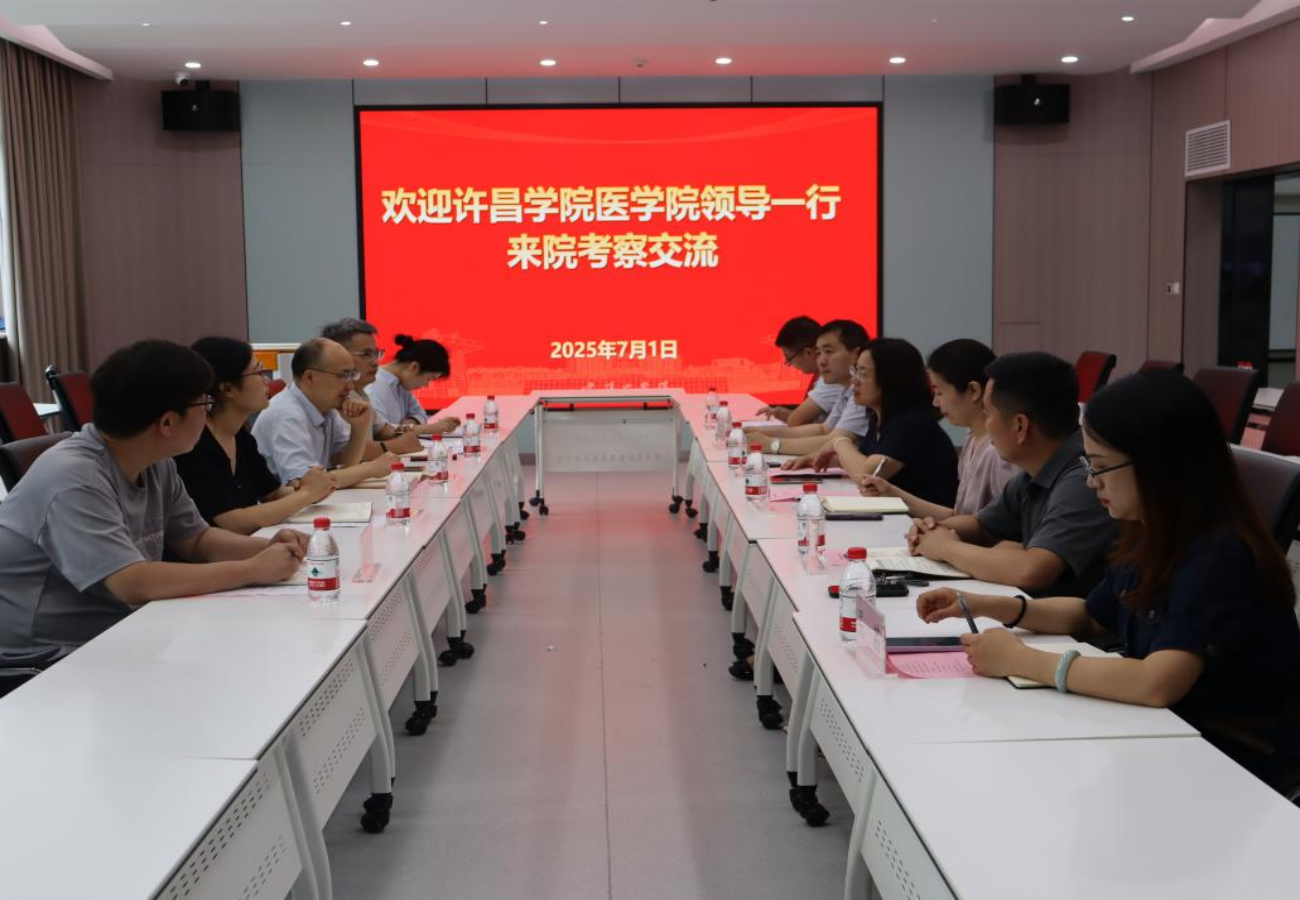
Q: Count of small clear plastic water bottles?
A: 11